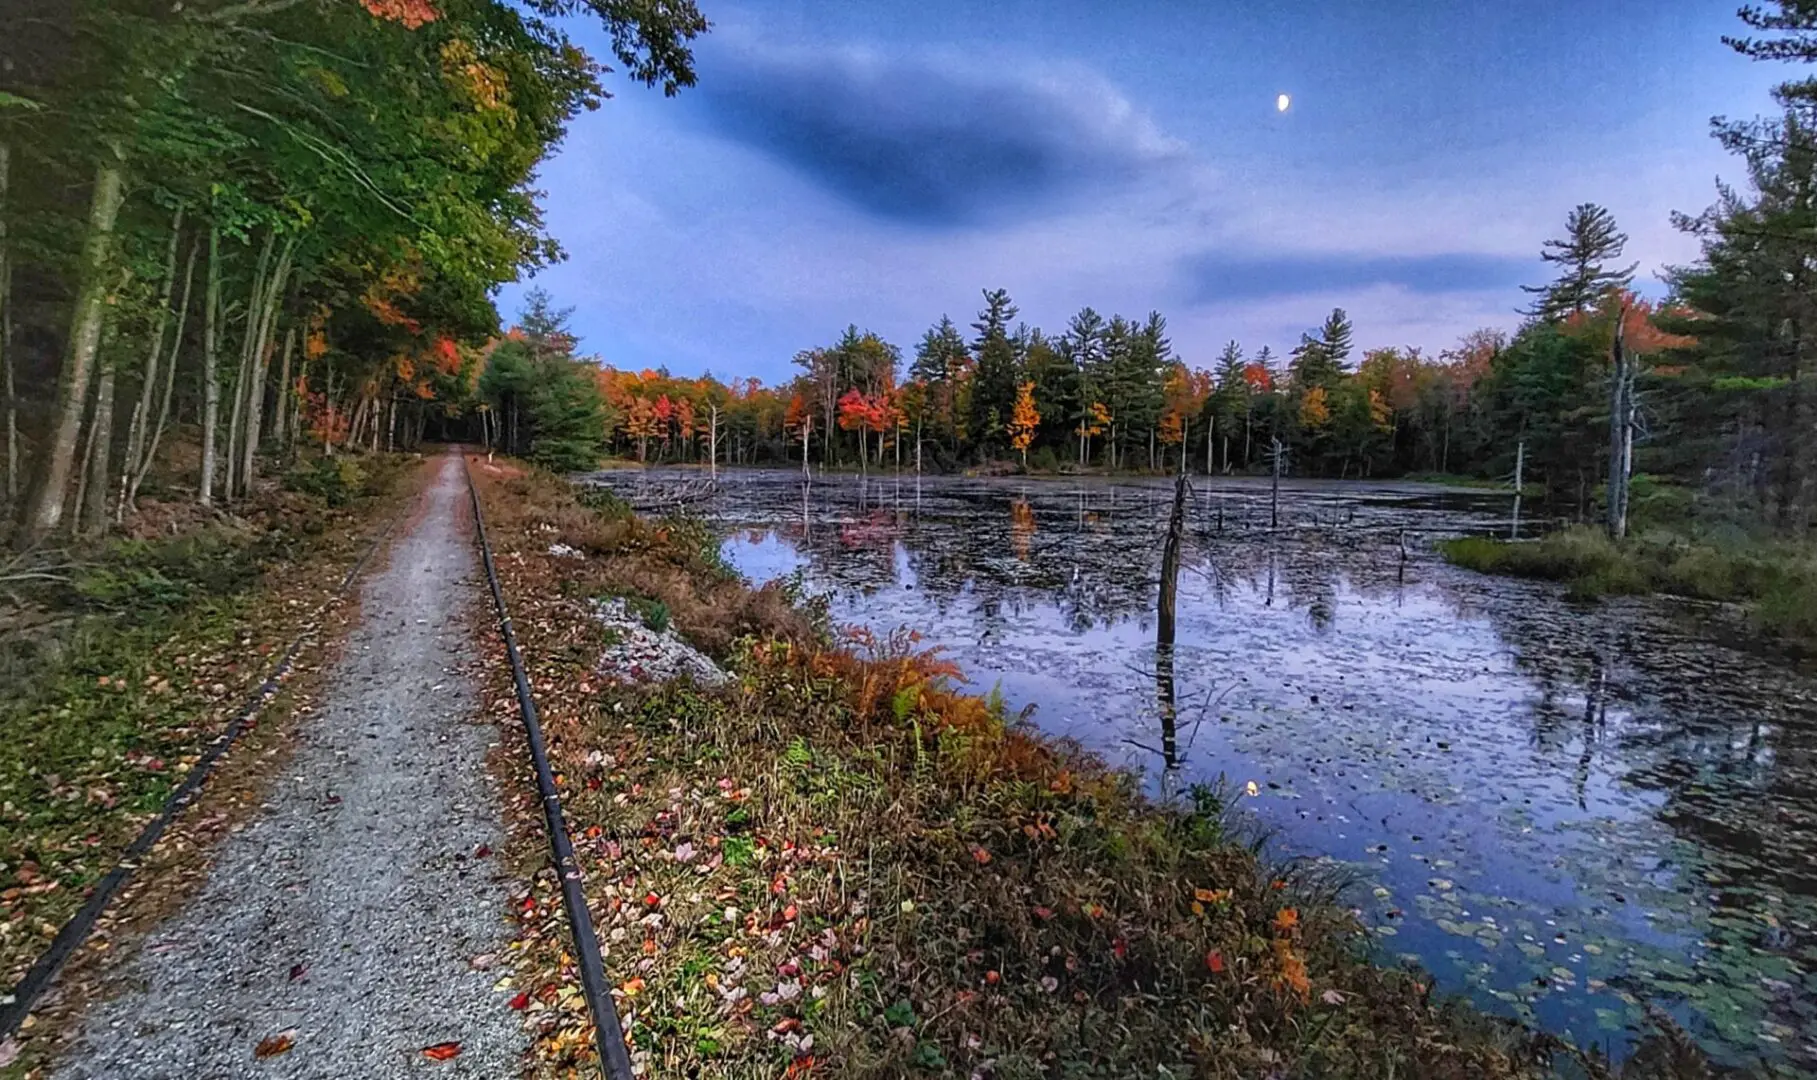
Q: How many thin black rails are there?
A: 2